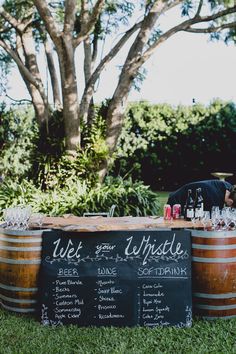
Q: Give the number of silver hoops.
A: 13